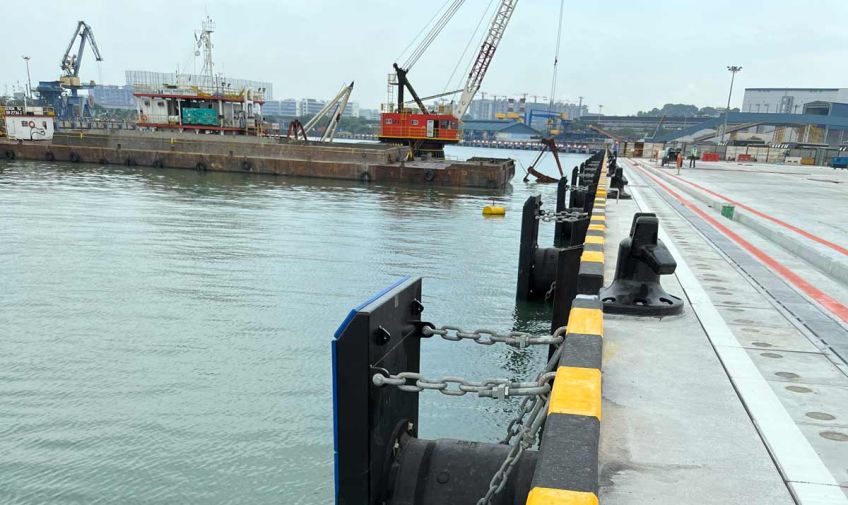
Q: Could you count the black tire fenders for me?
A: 10